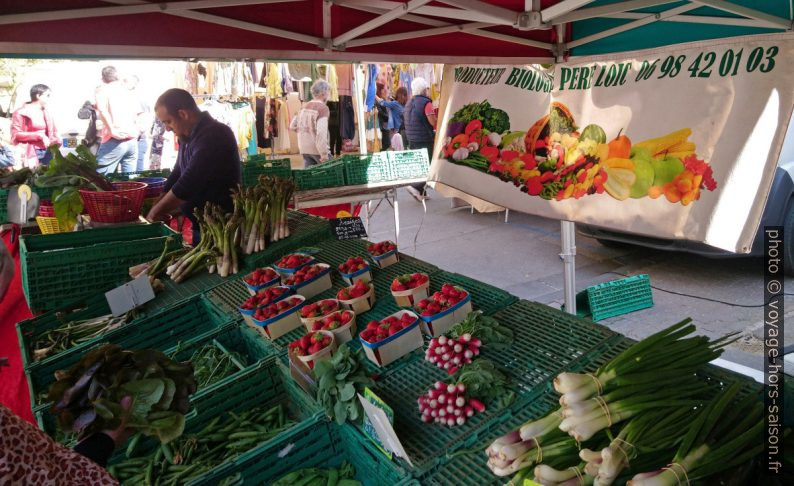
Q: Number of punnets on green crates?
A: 14